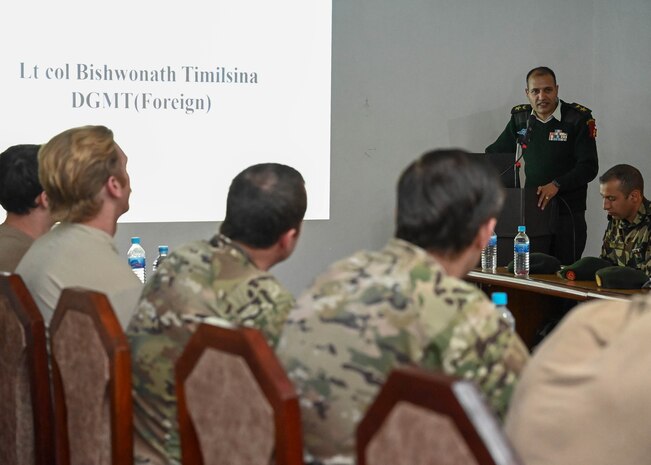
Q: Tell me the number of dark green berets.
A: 3